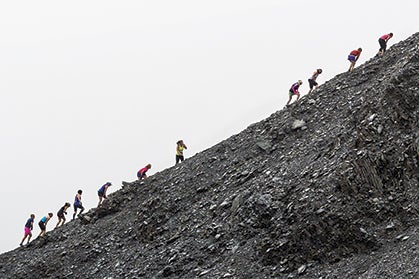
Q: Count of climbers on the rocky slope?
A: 11